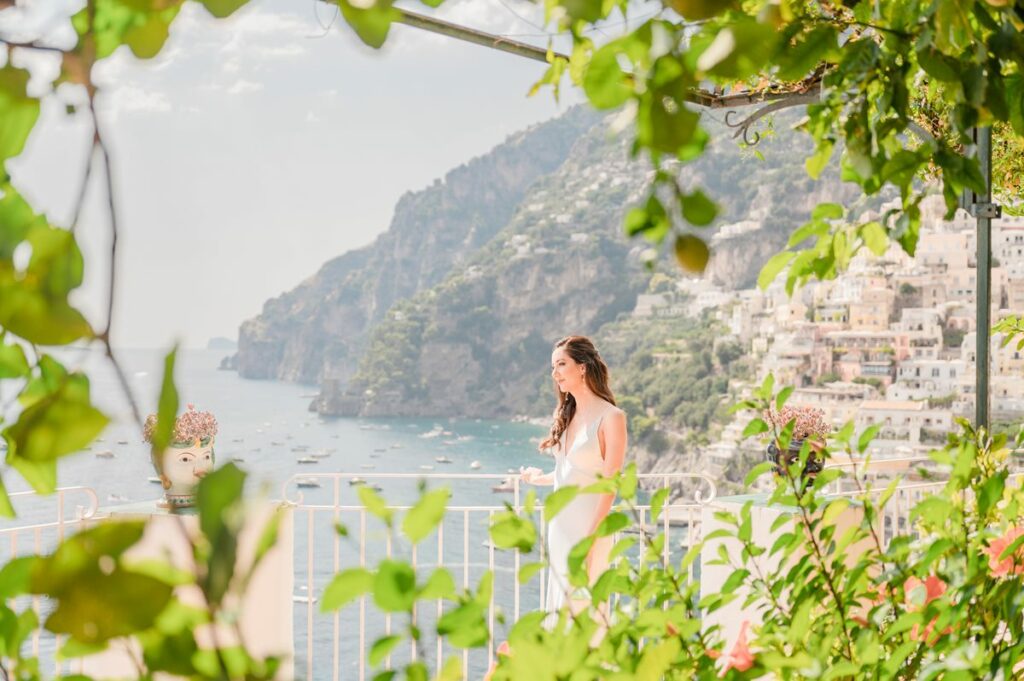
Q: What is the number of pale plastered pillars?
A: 2